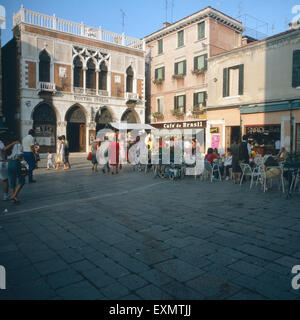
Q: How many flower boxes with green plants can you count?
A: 6